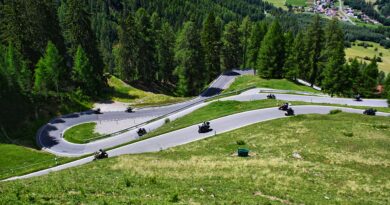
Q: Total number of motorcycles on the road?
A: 10